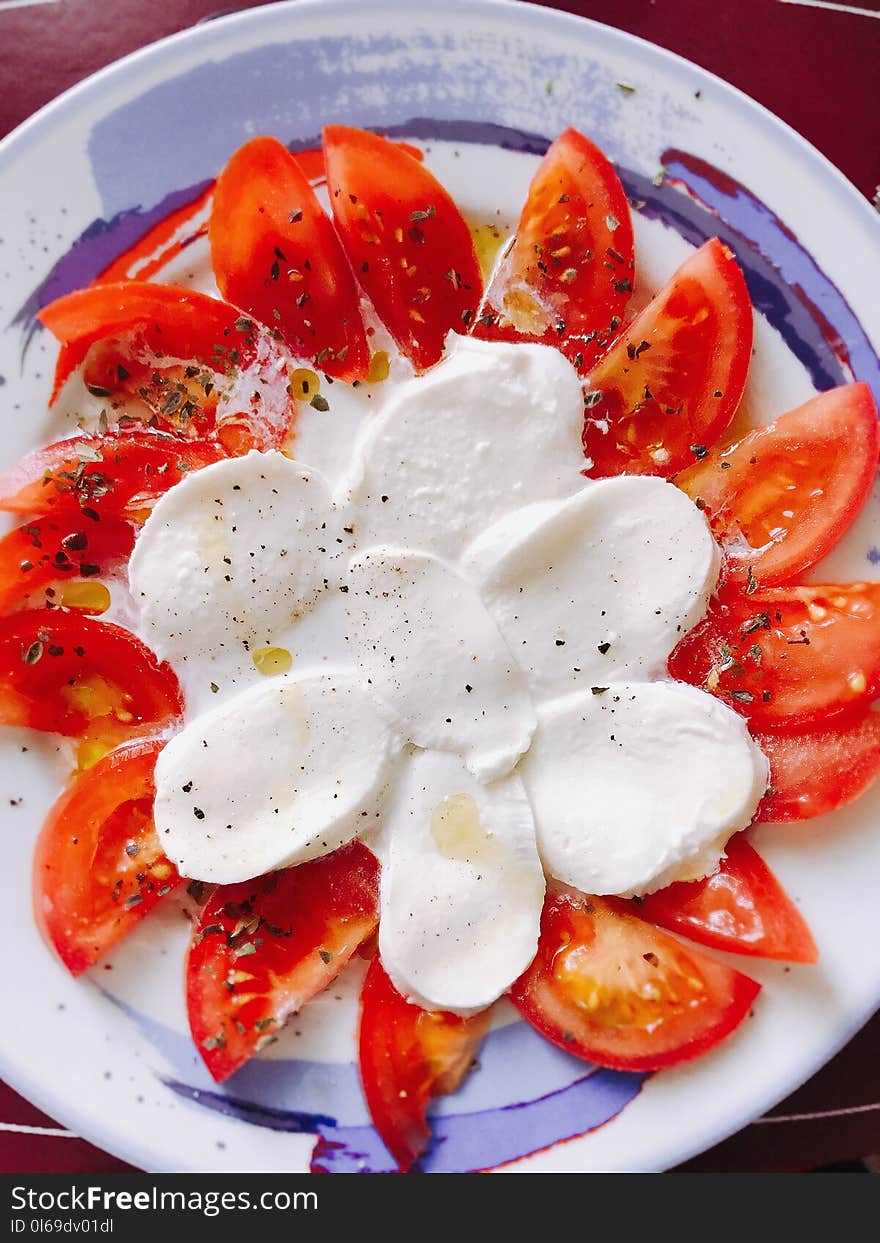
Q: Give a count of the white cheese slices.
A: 7